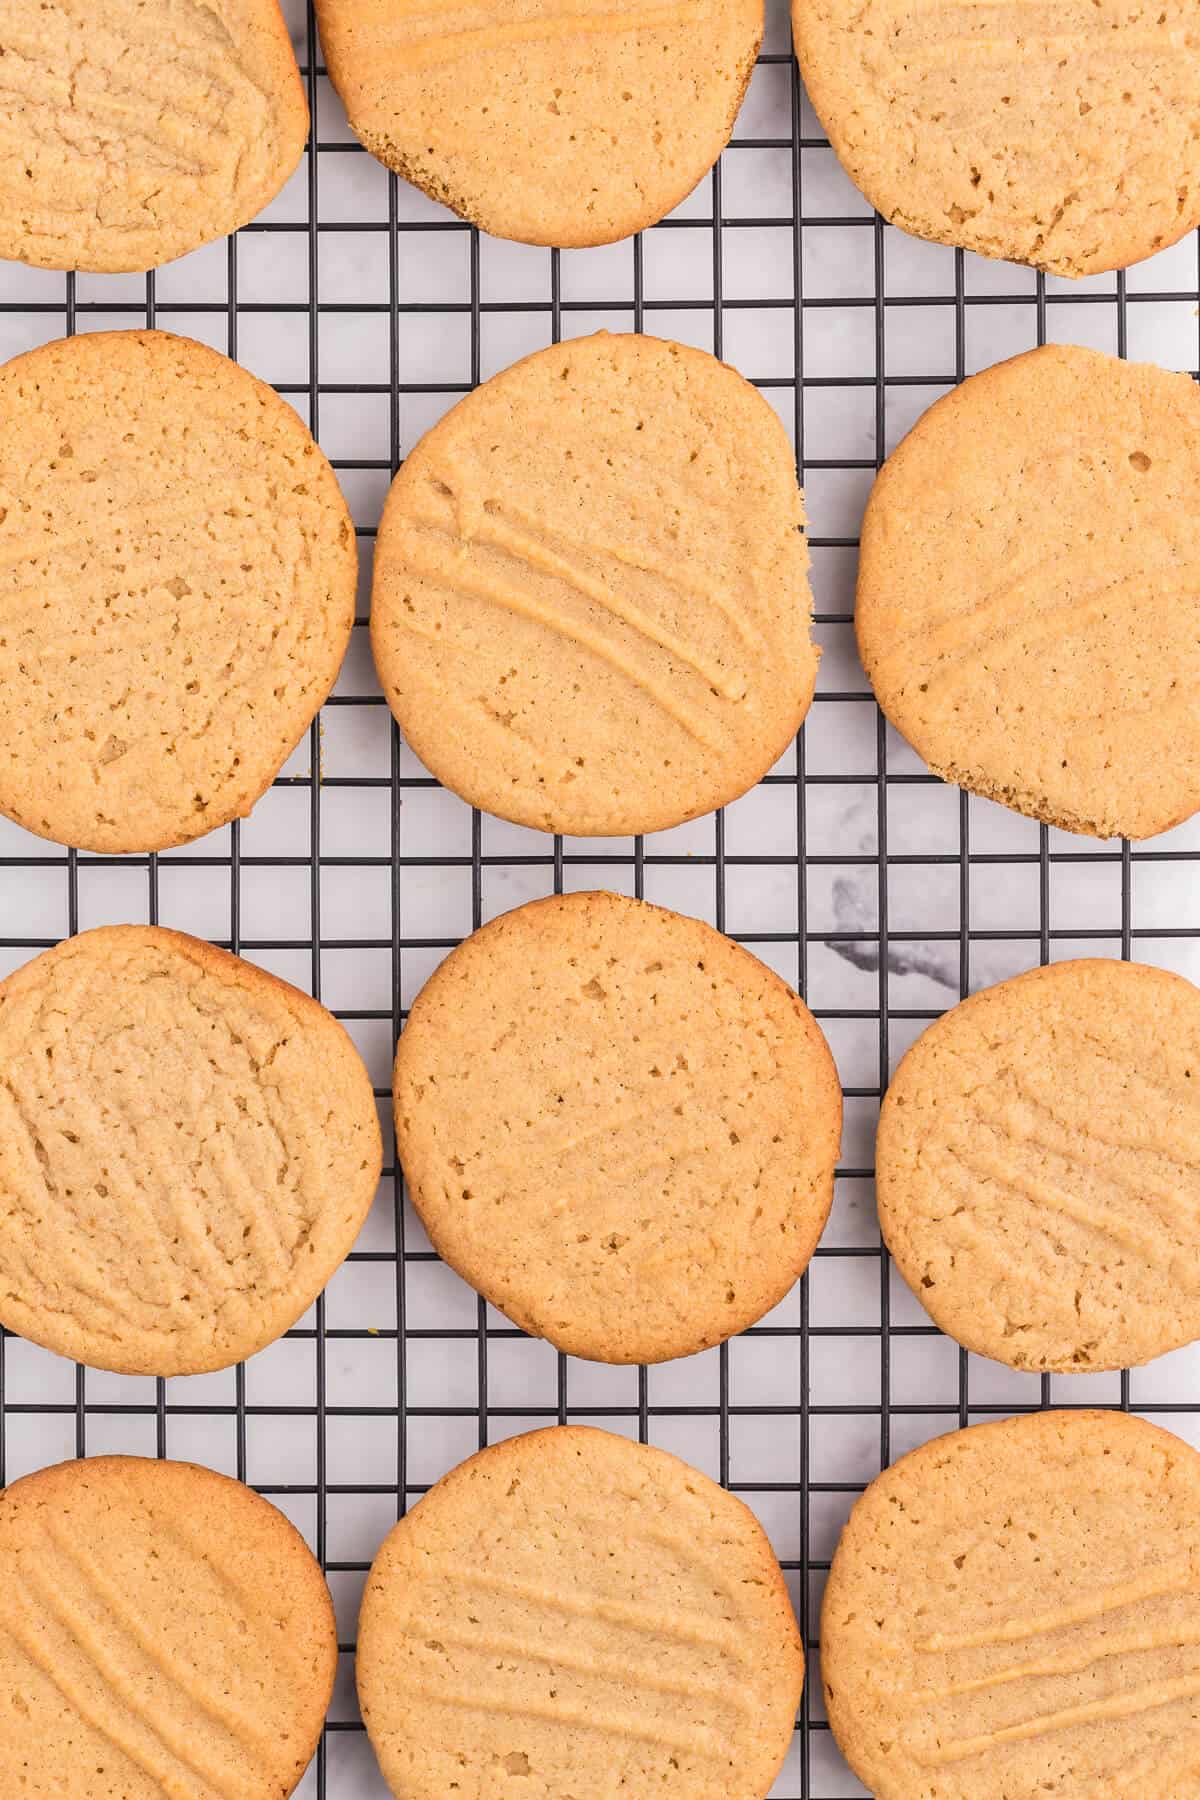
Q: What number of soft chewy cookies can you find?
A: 12